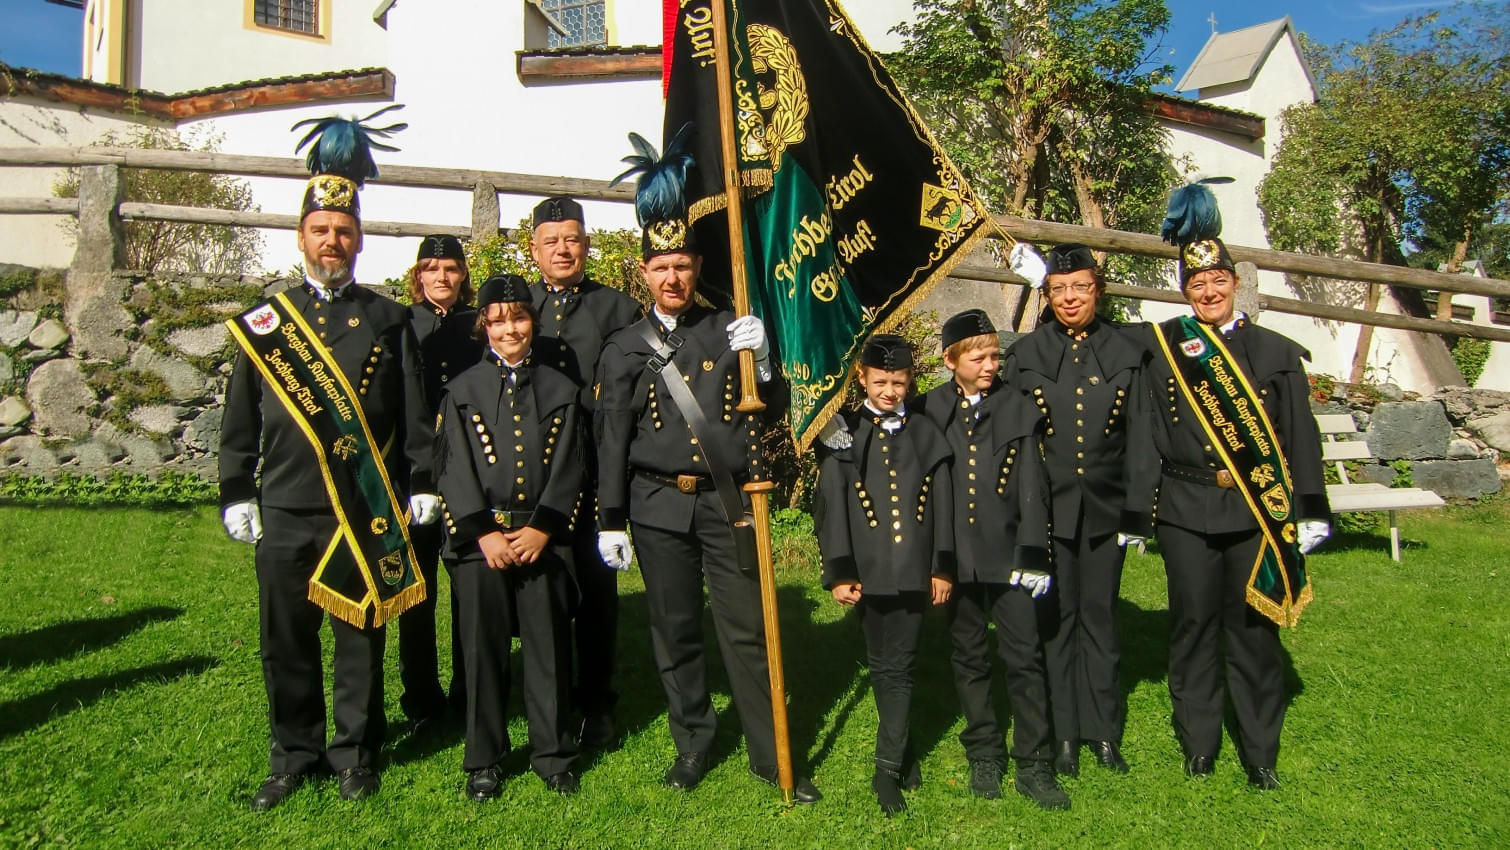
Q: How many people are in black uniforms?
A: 9